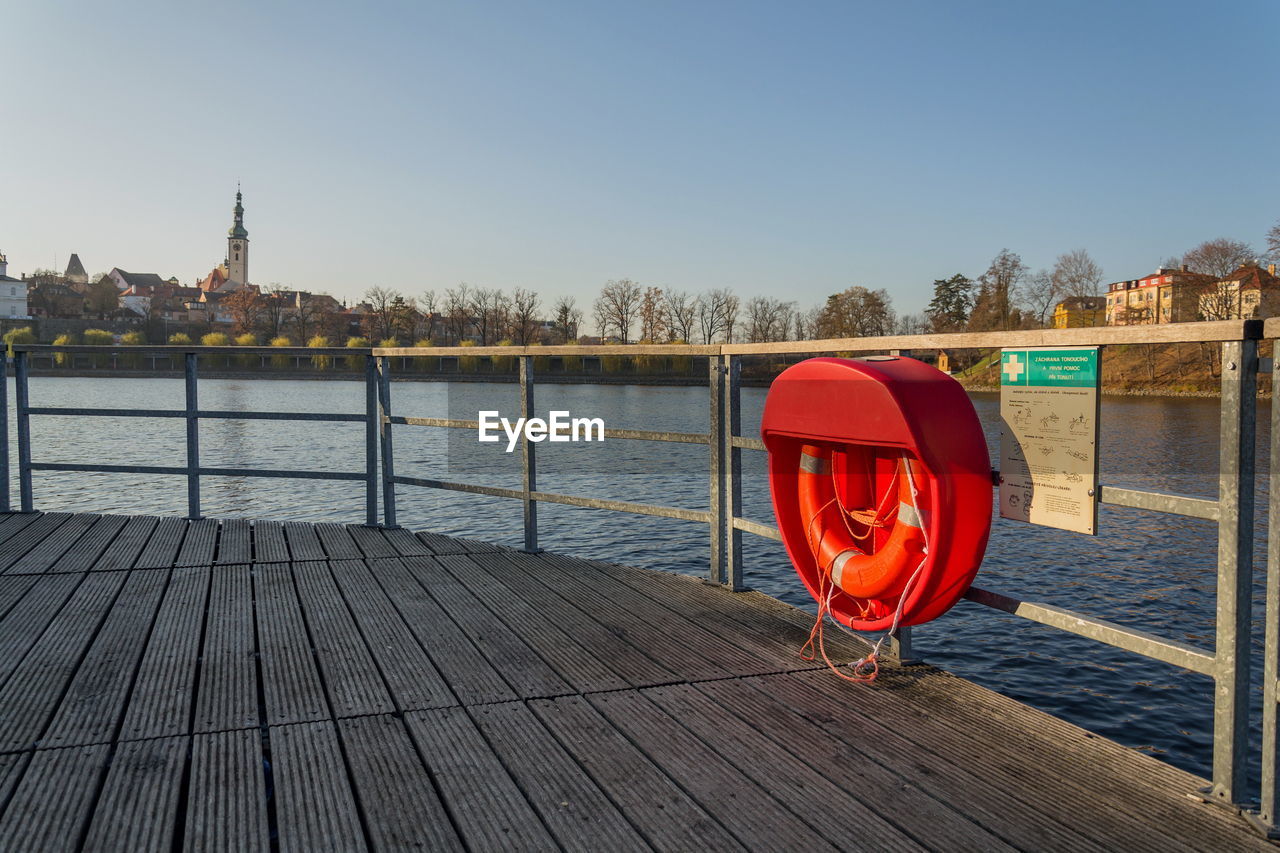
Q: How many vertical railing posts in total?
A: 11